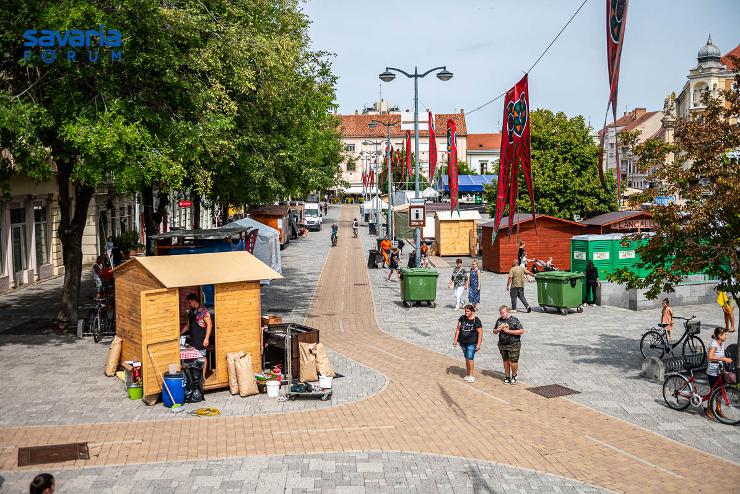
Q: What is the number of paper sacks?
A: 5